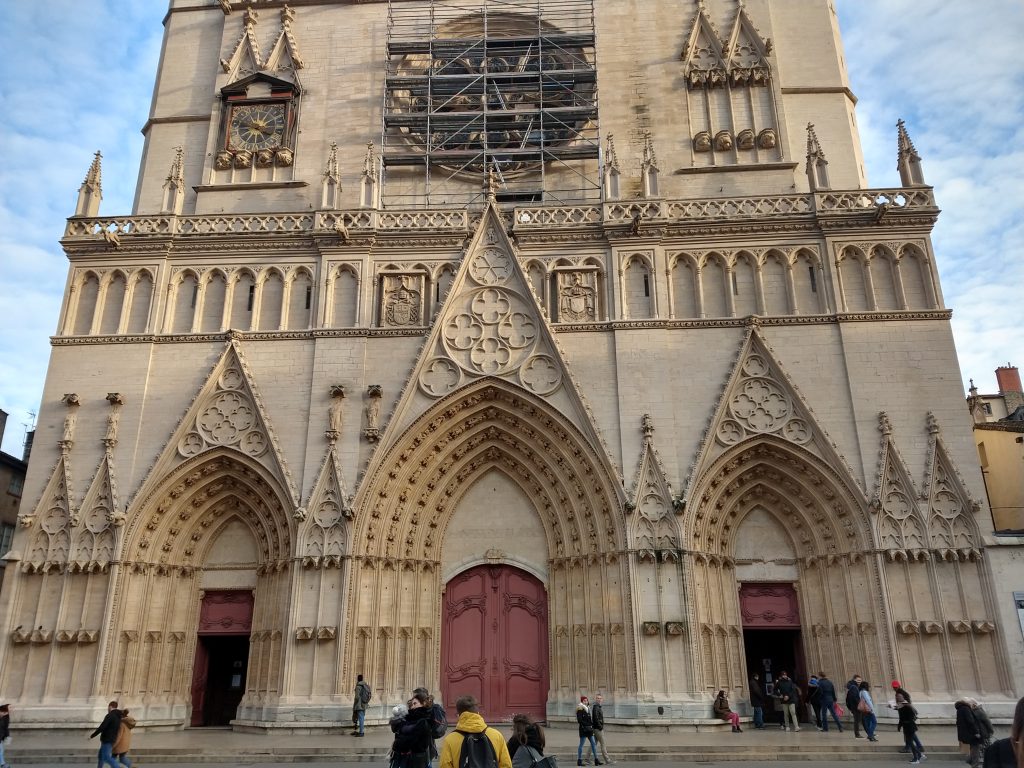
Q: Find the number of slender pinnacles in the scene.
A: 8